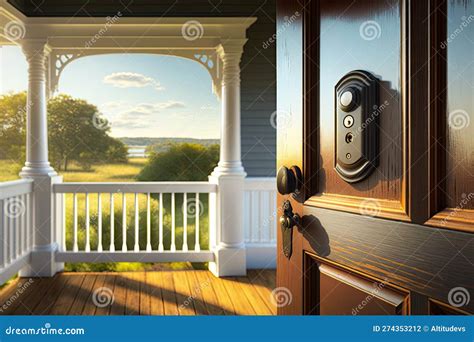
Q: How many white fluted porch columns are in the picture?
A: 2